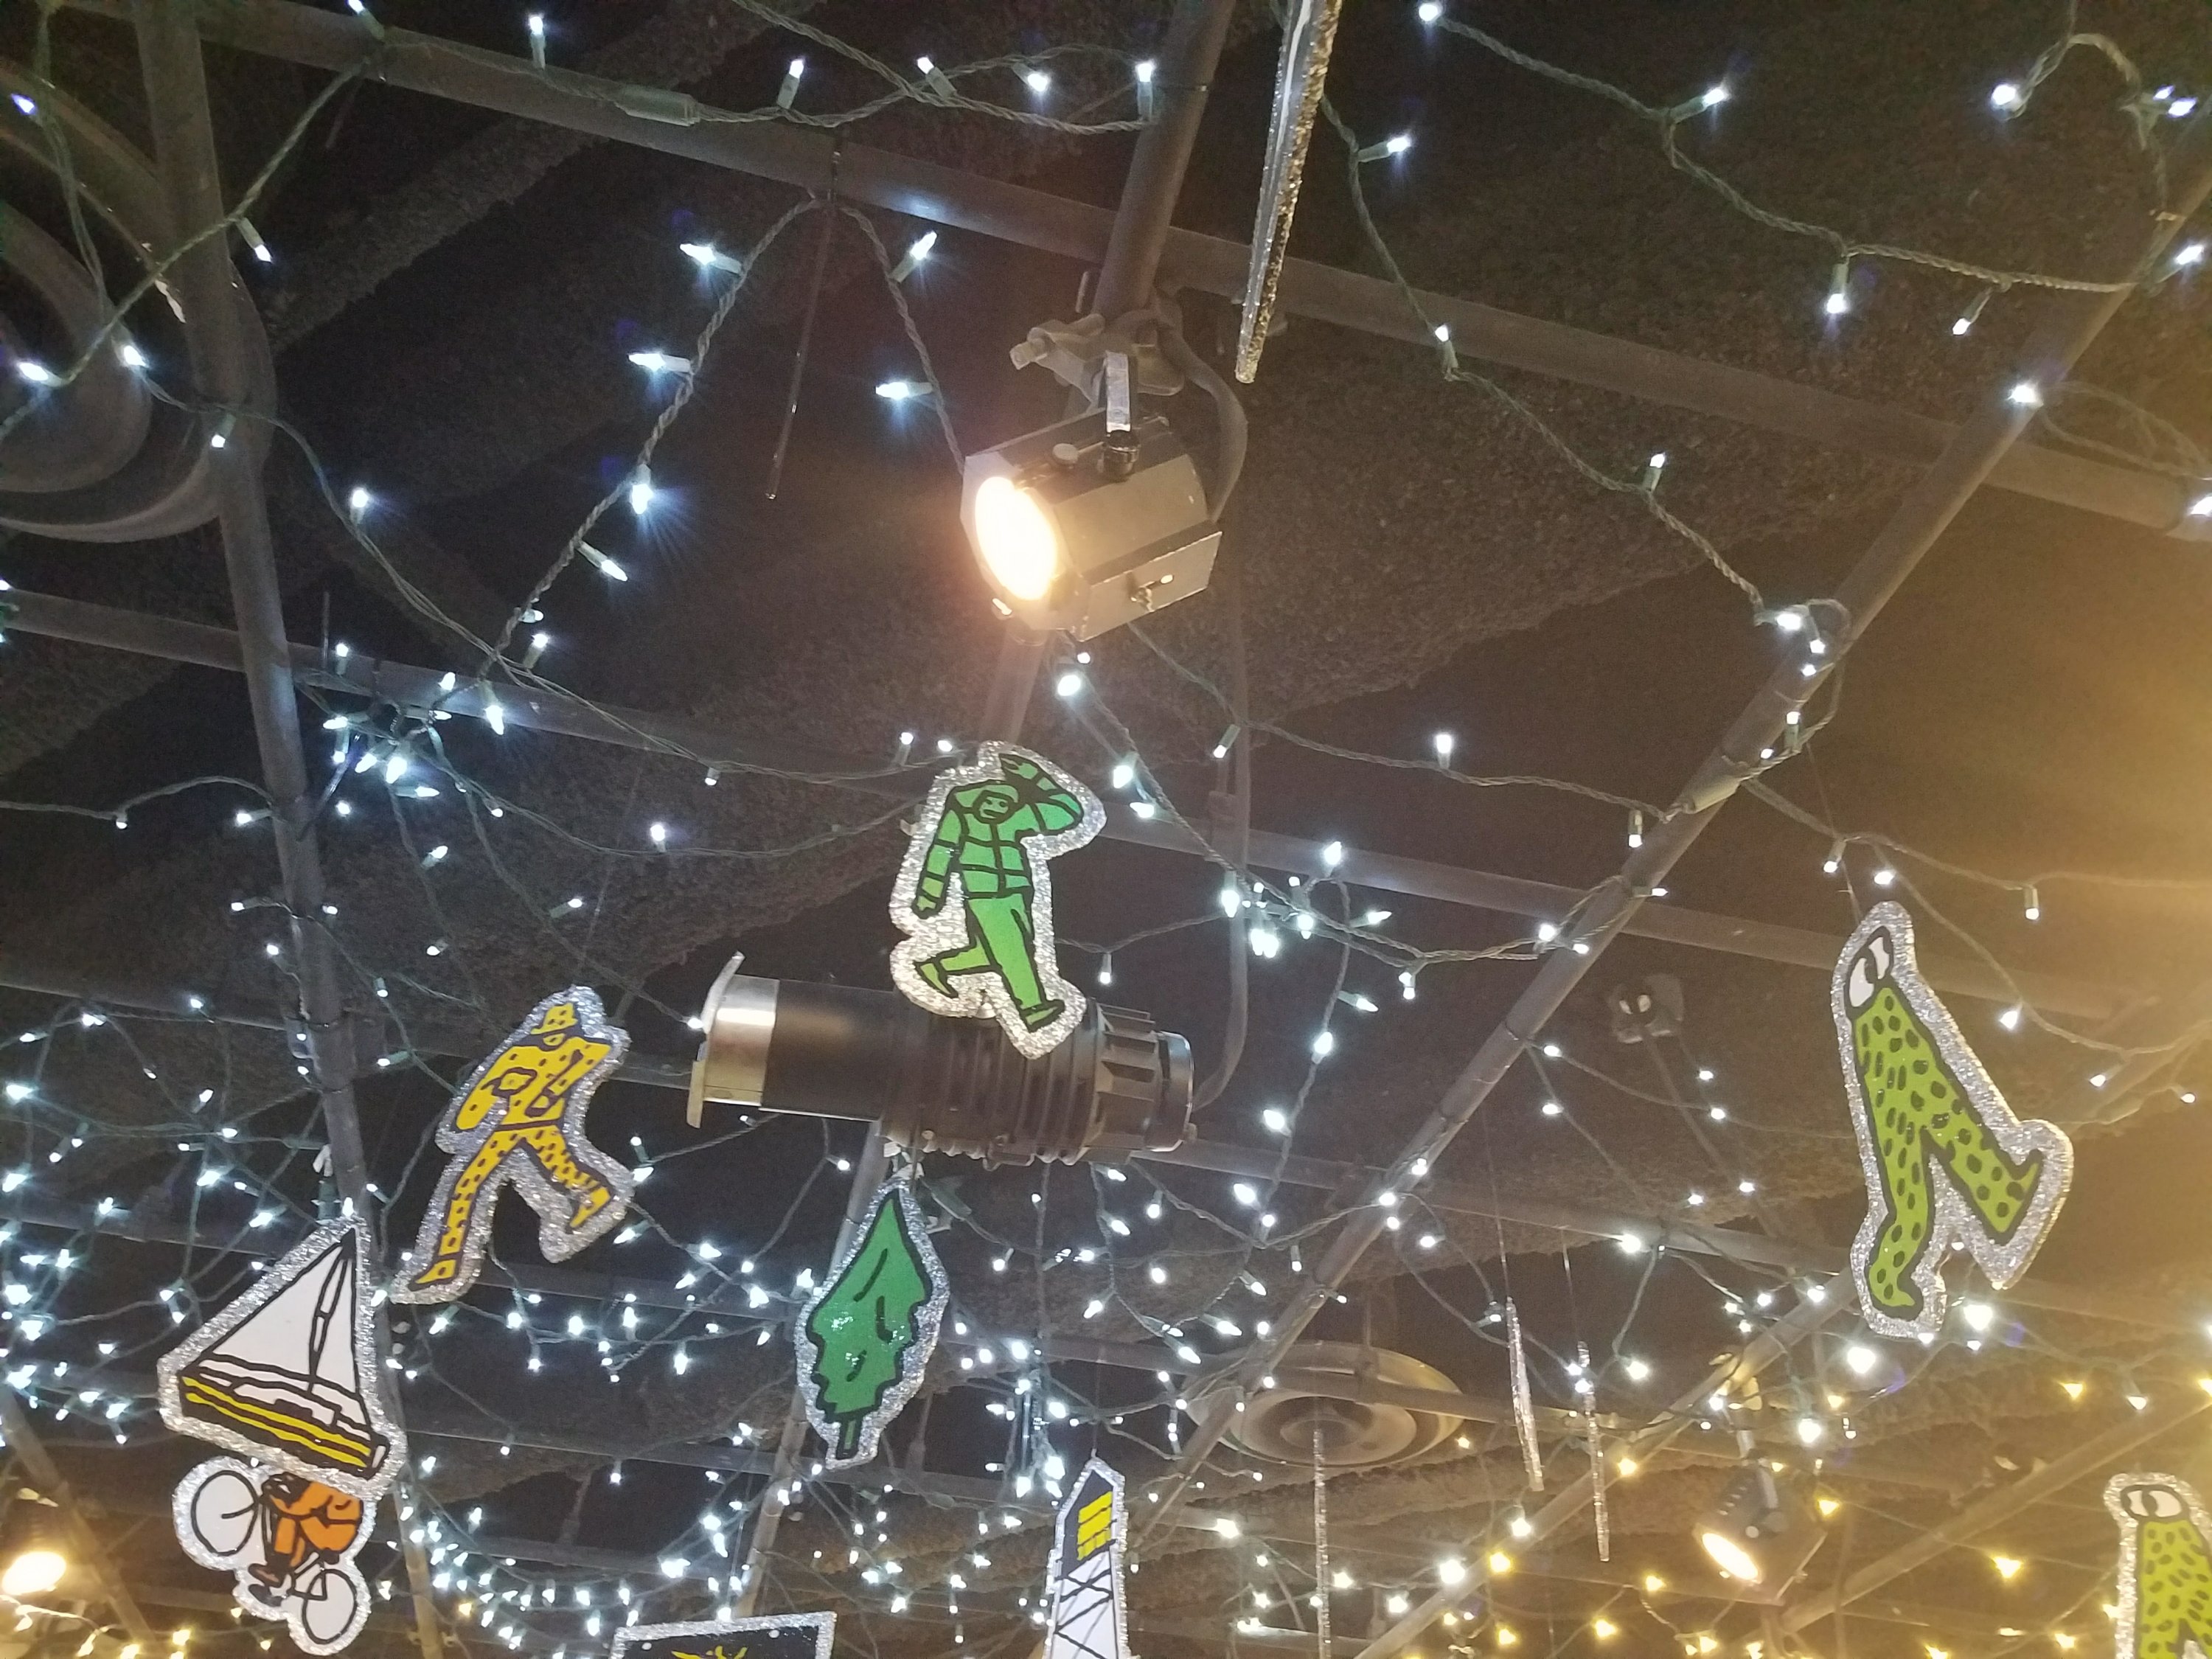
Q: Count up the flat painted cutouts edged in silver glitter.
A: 9